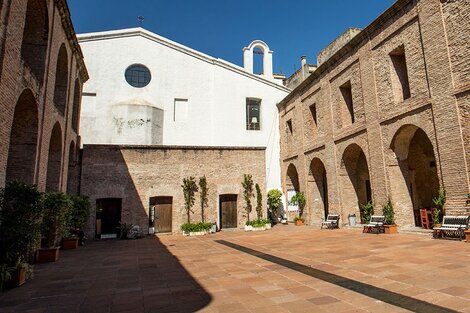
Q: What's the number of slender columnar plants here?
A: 4